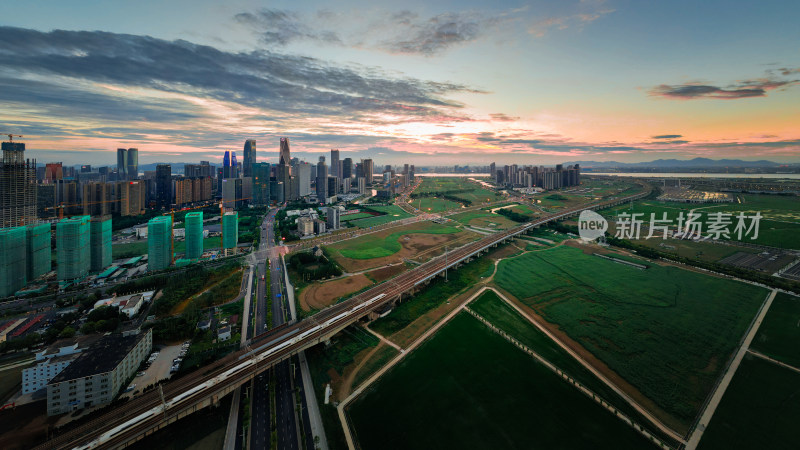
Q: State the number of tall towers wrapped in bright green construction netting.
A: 7